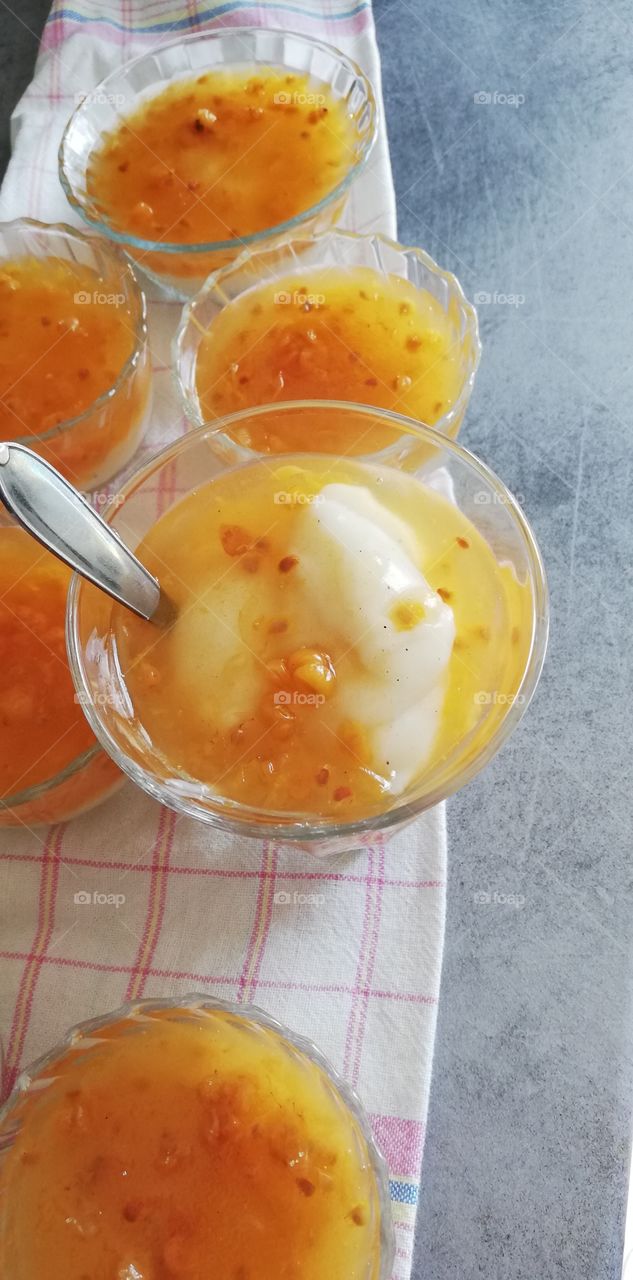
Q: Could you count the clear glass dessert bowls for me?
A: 6